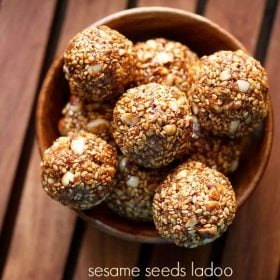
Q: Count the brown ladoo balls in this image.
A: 9